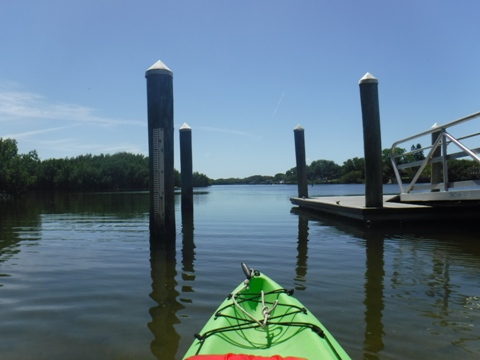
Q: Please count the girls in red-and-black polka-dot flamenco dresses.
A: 0